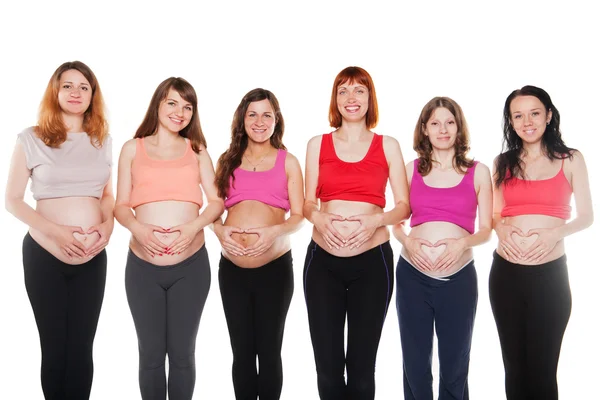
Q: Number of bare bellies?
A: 6